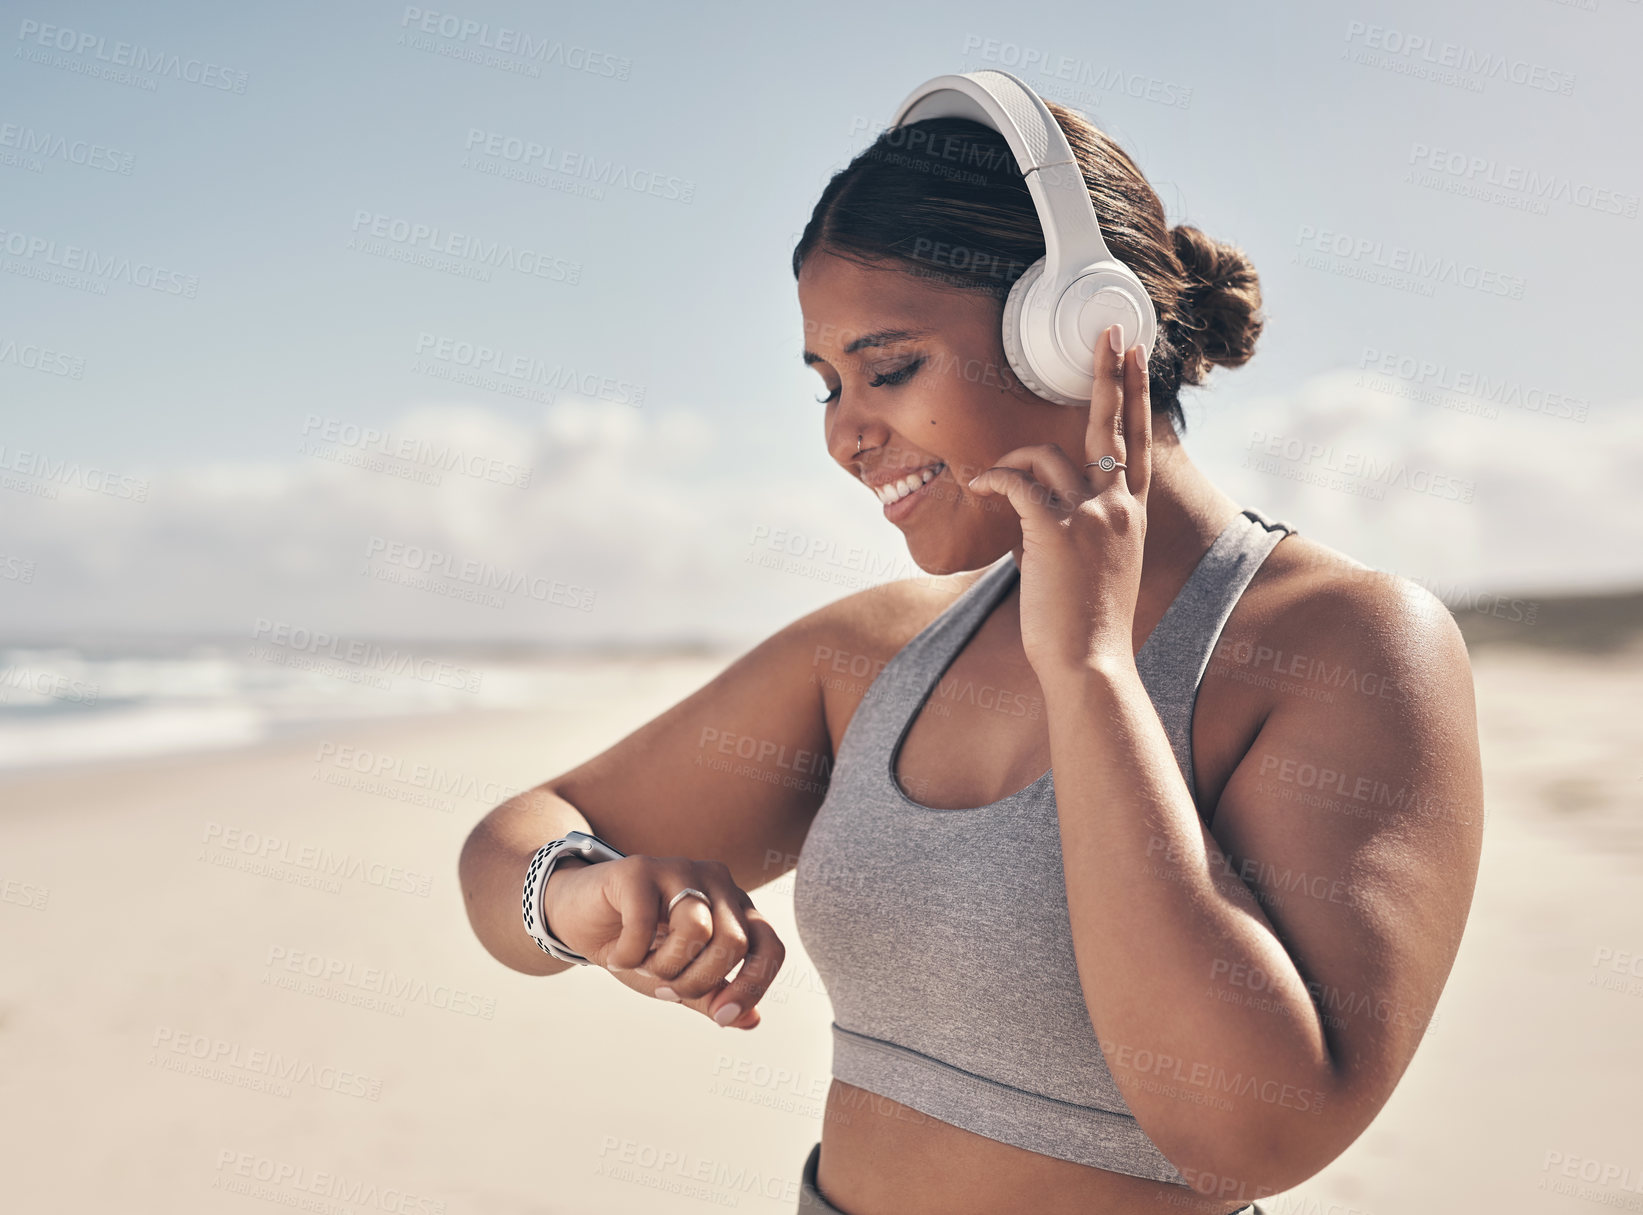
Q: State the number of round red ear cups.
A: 0